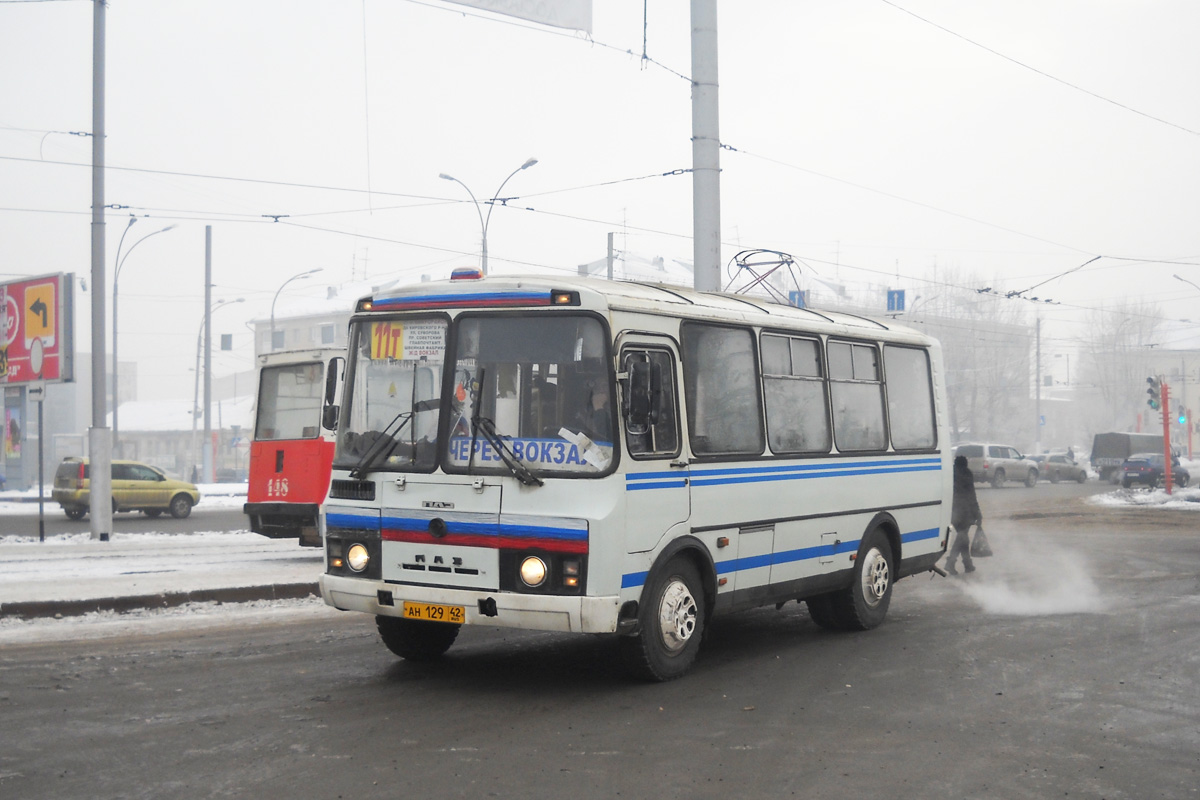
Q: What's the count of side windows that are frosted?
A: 4